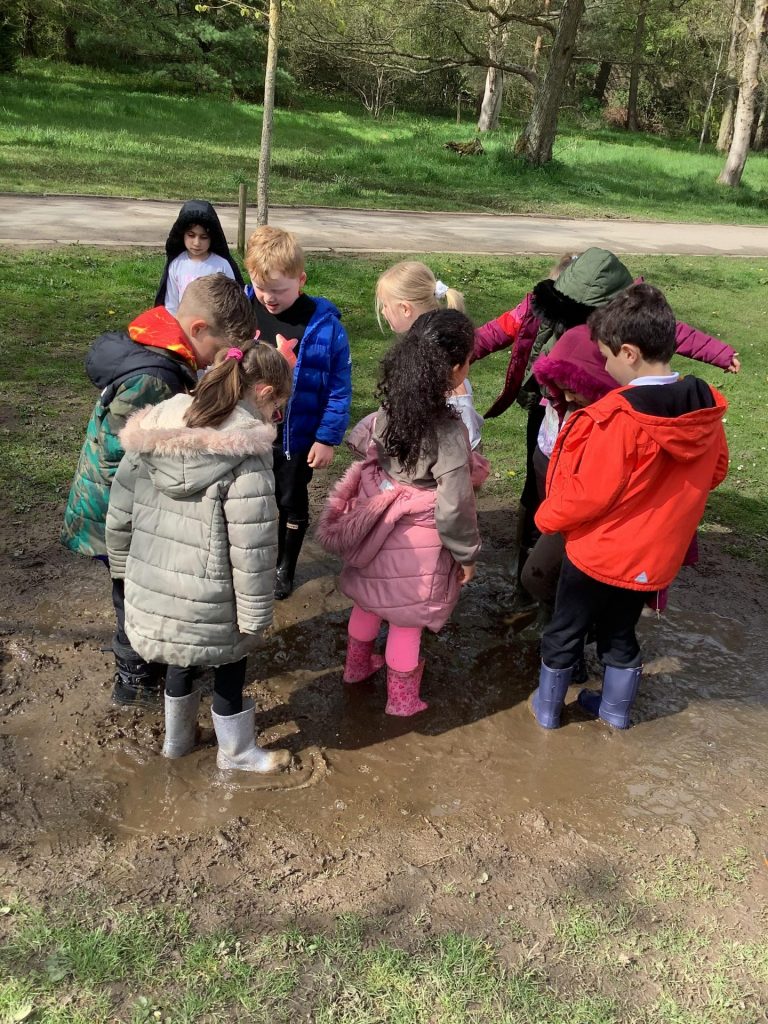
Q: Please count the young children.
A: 10